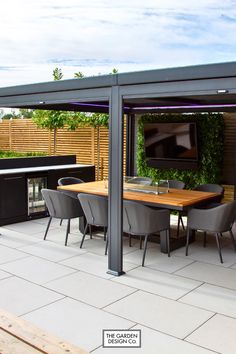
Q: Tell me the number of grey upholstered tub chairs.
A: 8